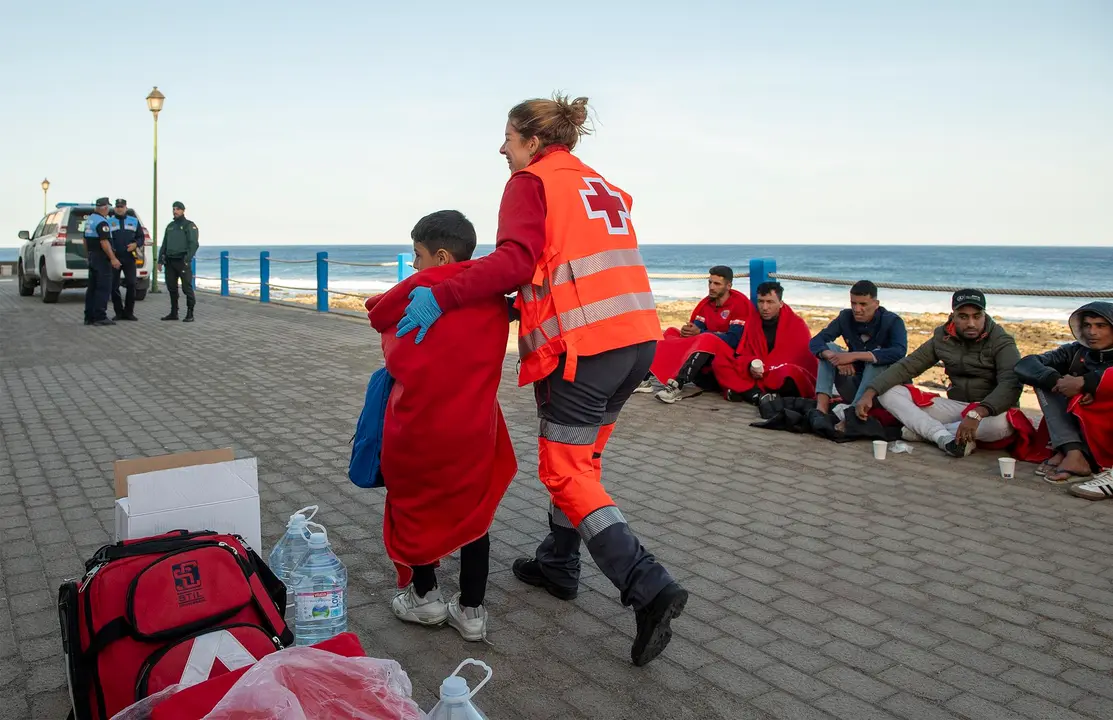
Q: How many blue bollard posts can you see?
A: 6